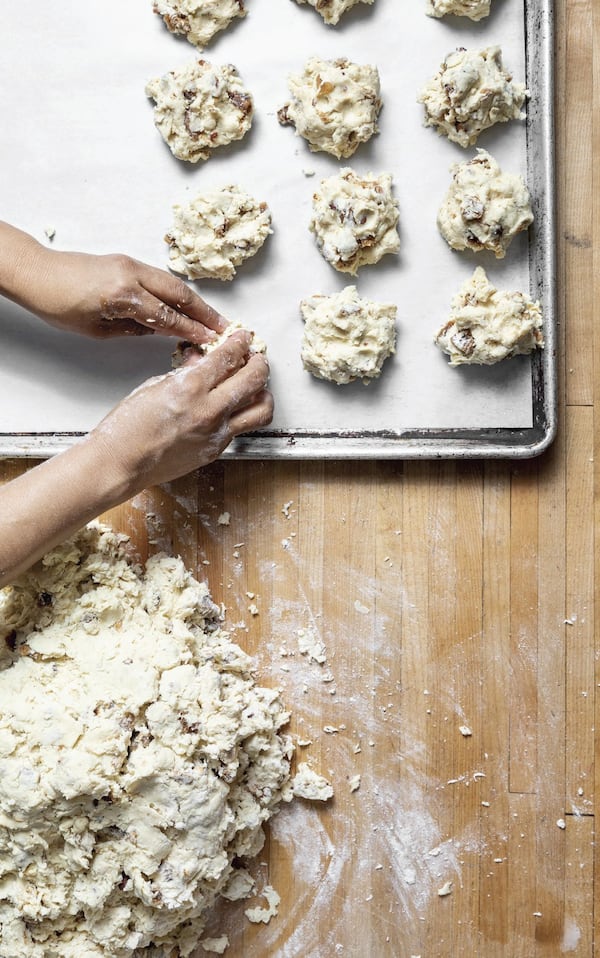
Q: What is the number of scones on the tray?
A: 12